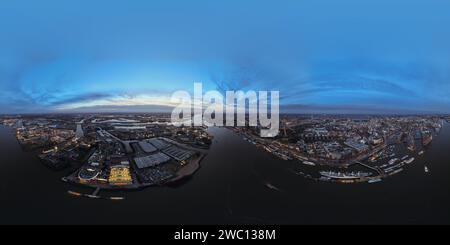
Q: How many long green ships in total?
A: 0